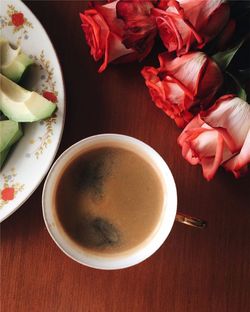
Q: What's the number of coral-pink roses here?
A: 4